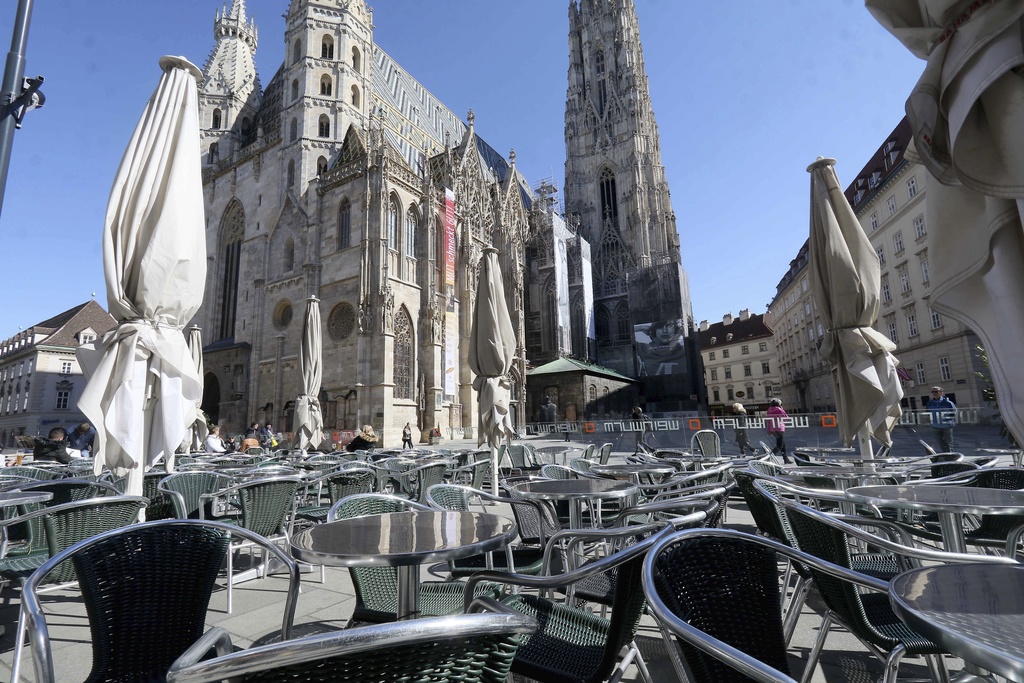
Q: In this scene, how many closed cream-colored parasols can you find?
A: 6